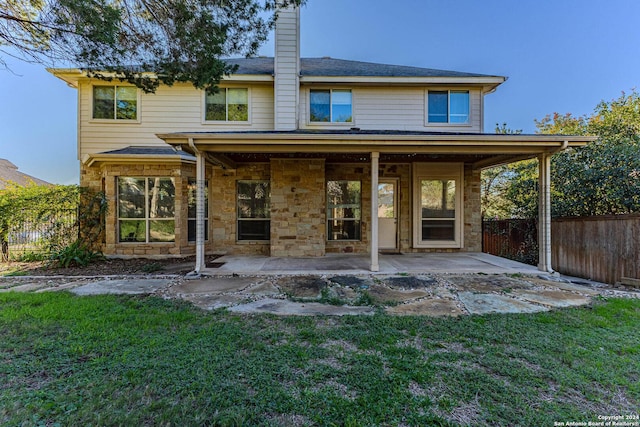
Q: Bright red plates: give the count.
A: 0